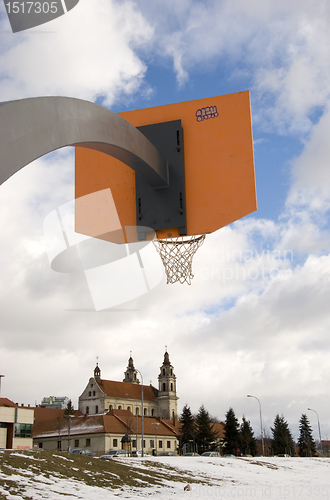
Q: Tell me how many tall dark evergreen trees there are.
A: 6